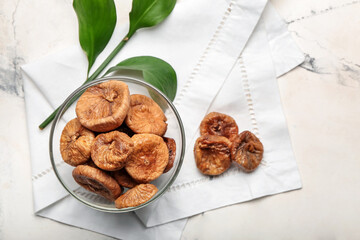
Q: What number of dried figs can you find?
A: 12